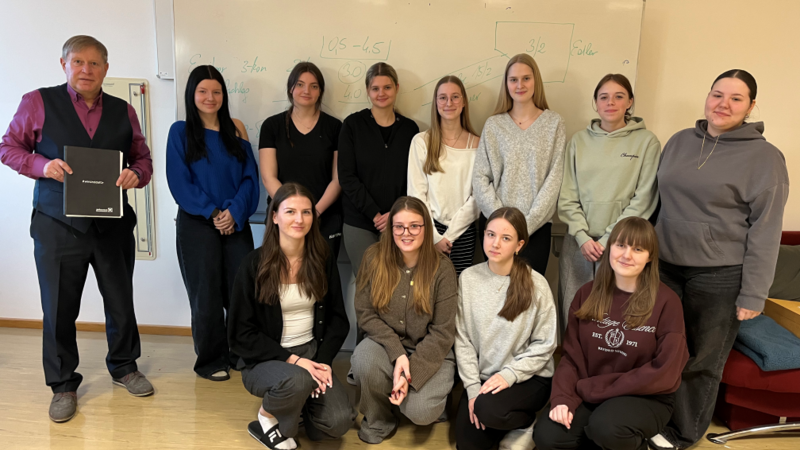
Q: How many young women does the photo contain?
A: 11